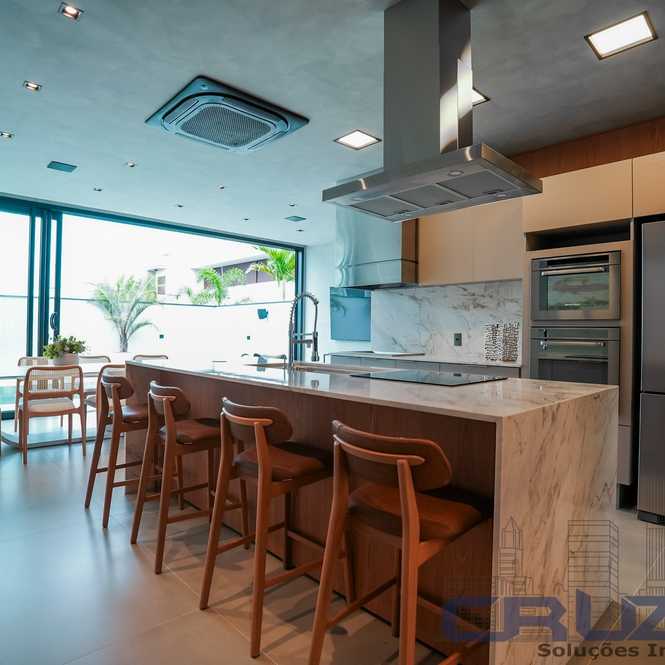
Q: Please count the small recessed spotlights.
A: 10